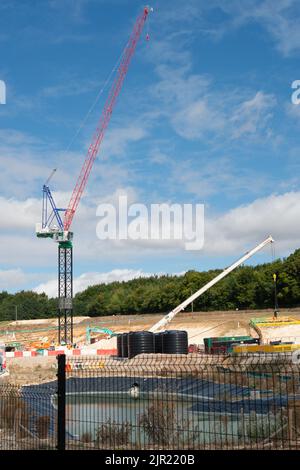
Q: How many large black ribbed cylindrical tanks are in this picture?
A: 5